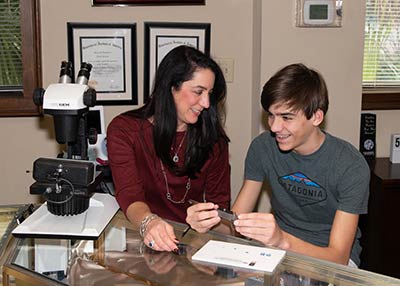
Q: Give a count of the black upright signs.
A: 1